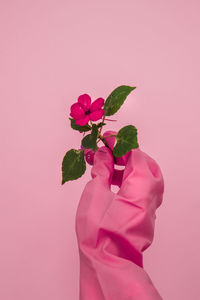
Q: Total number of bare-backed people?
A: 0